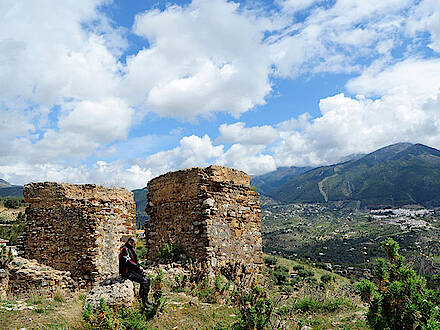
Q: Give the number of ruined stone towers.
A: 2